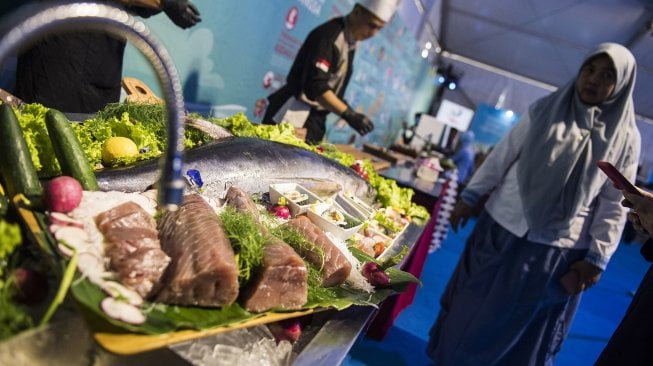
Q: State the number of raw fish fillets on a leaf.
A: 4